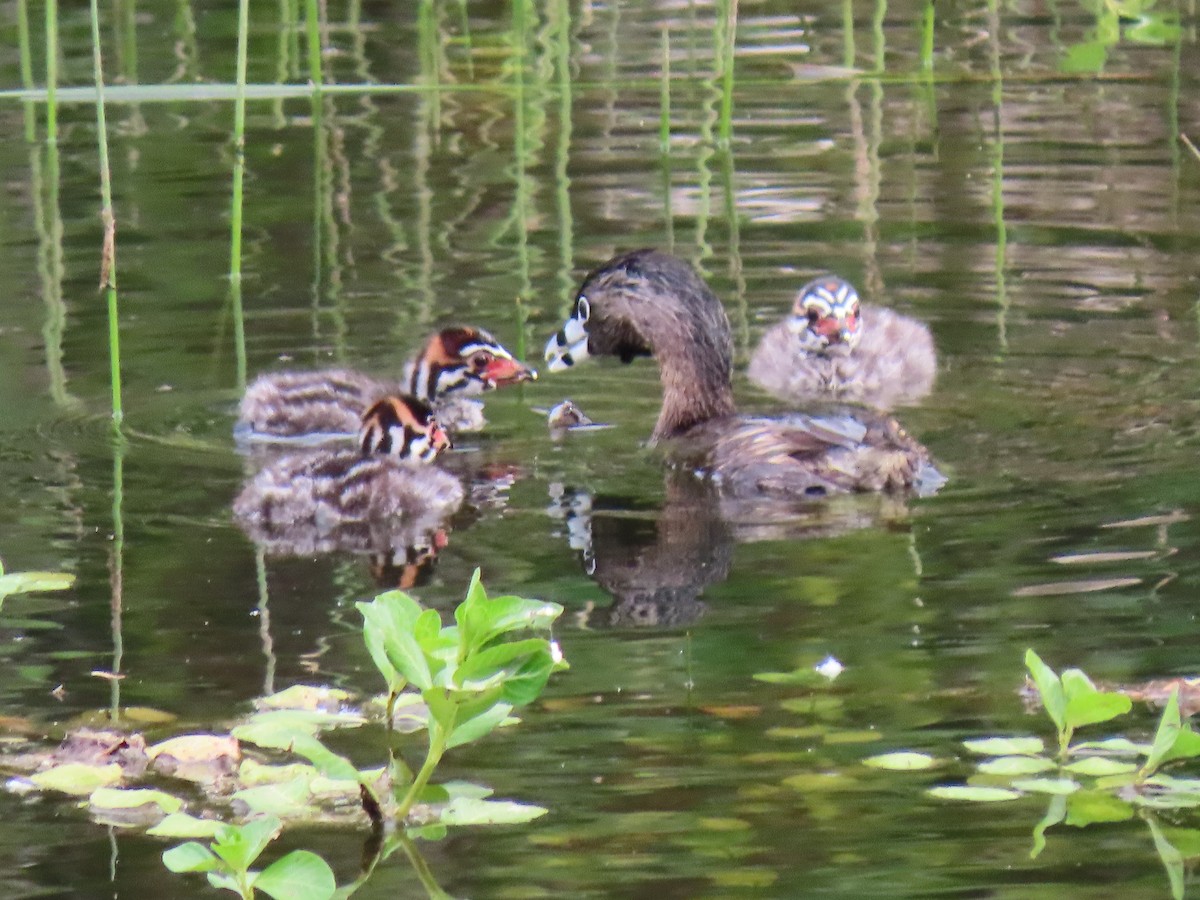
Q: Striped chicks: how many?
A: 3